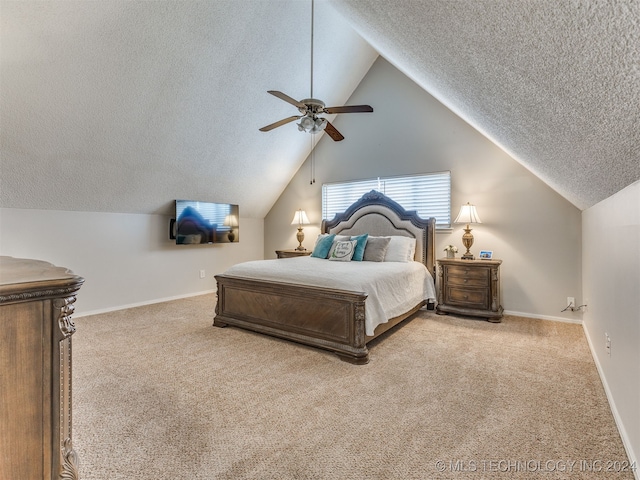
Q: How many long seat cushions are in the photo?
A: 0